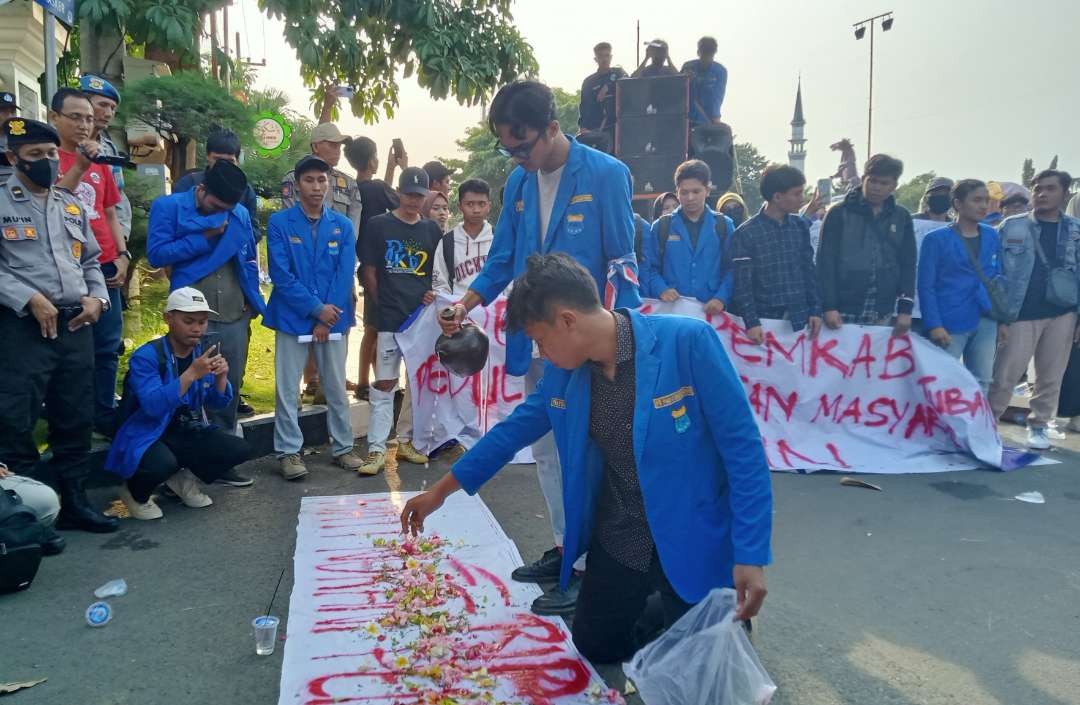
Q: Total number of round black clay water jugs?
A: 1